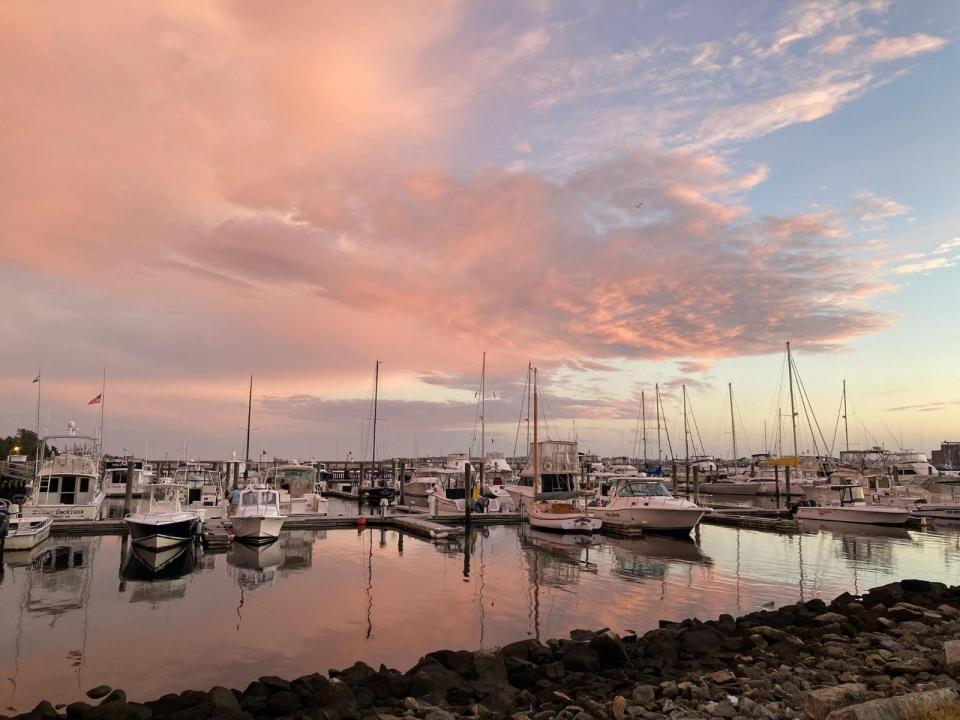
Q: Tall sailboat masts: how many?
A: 11